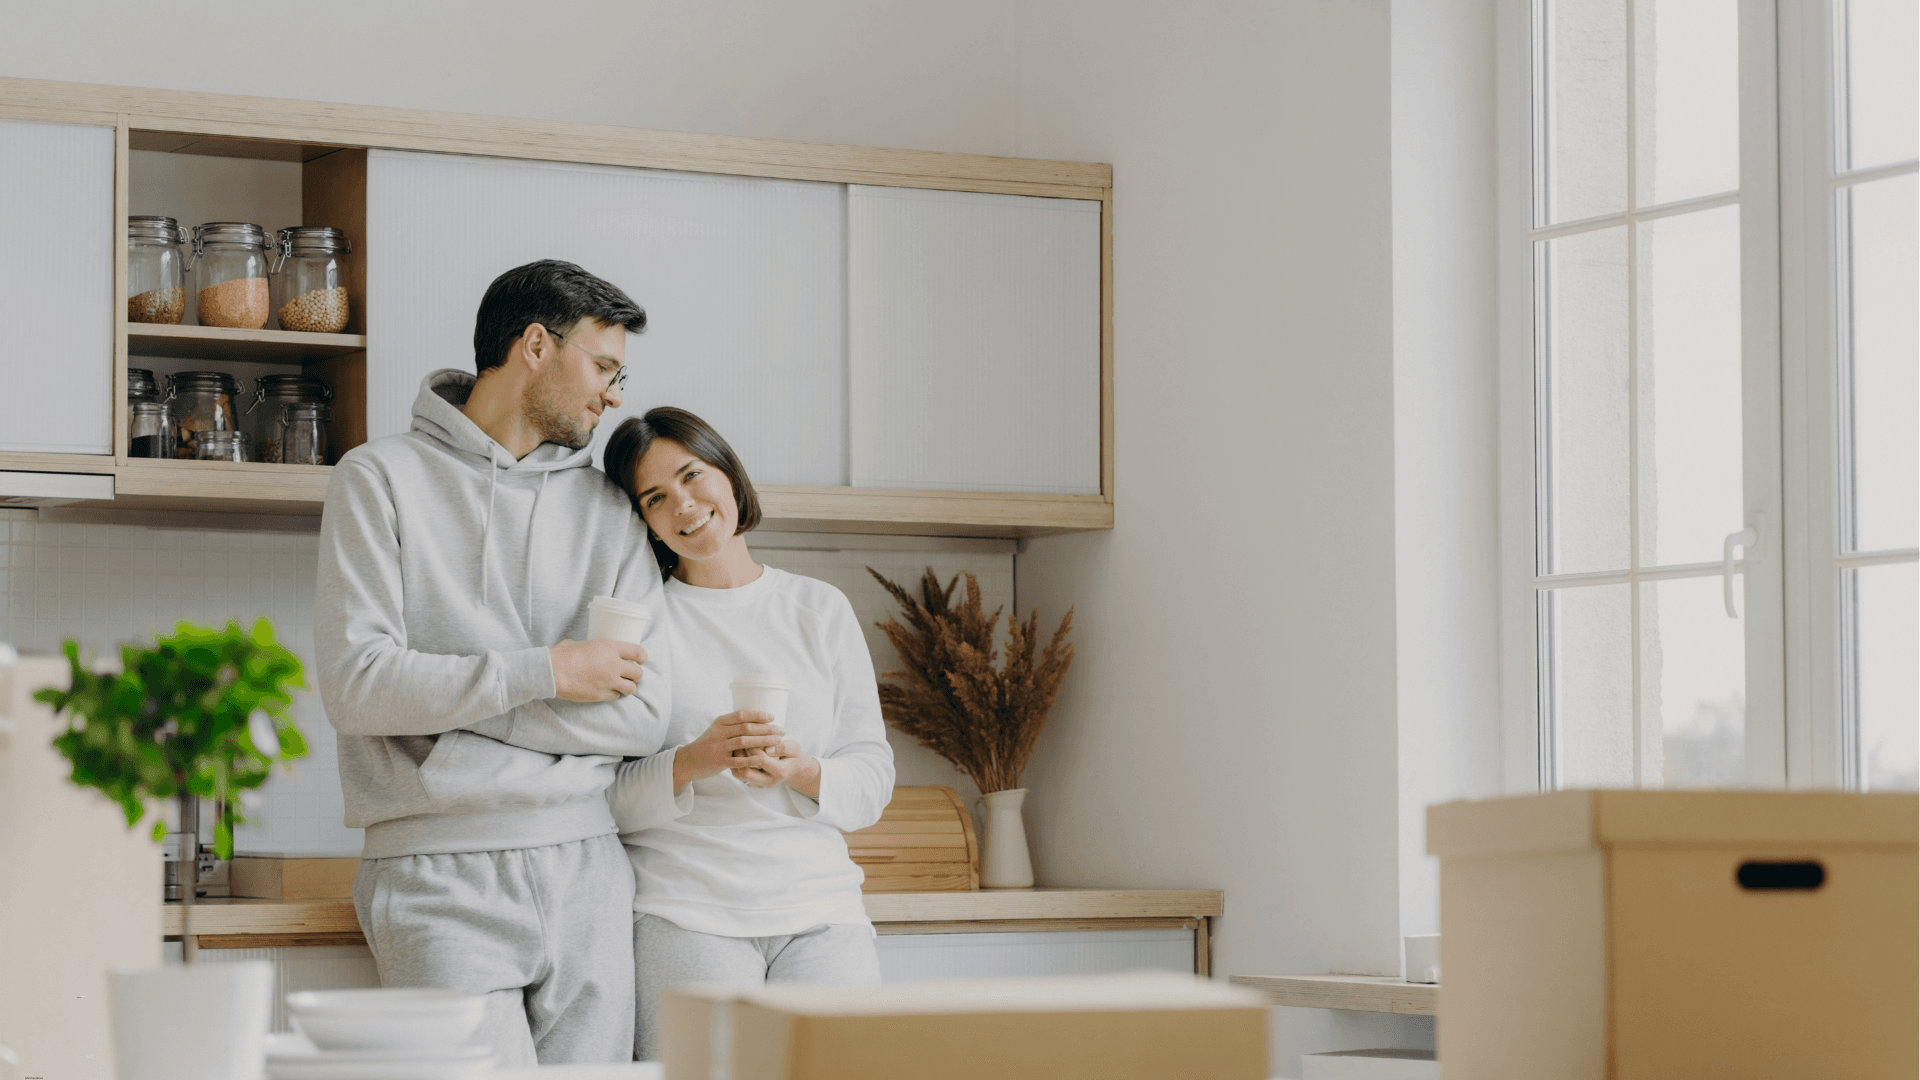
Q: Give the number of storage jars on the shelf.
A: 9